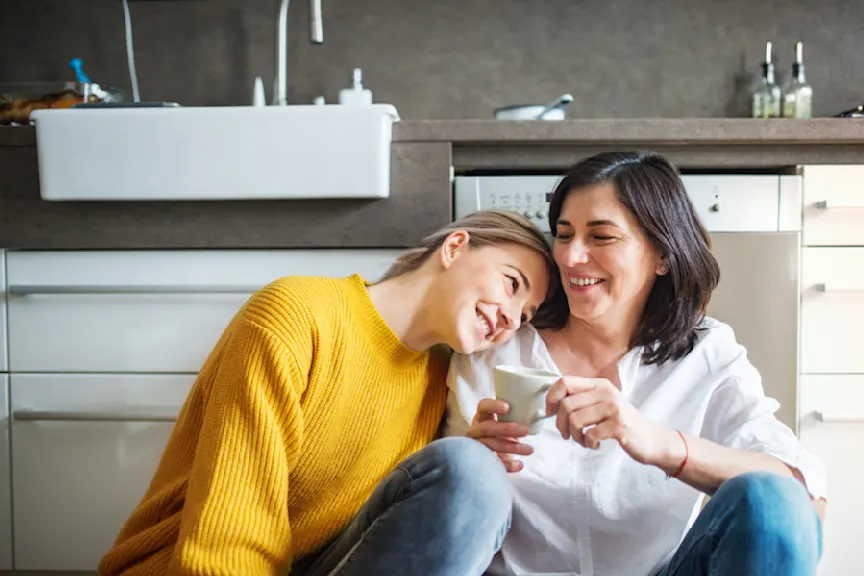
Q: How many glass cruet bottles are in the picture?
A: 2